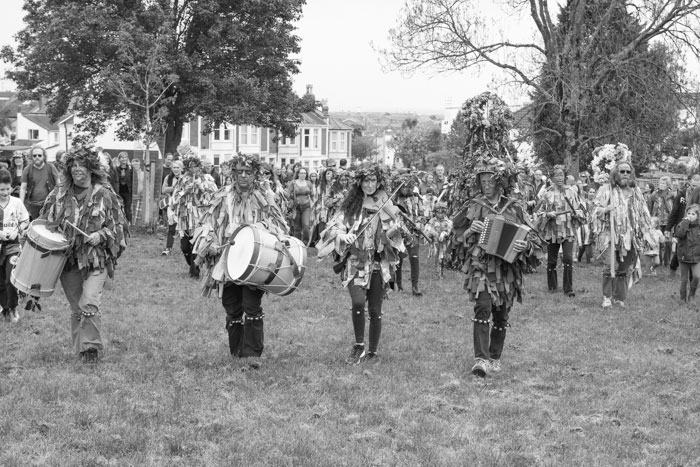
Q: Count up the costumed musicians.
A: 4